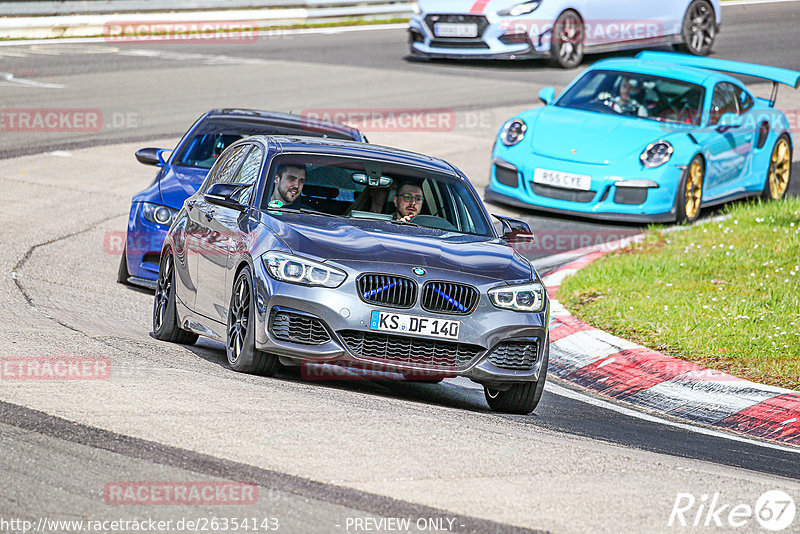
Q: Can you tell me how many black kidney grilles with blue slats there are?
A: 2